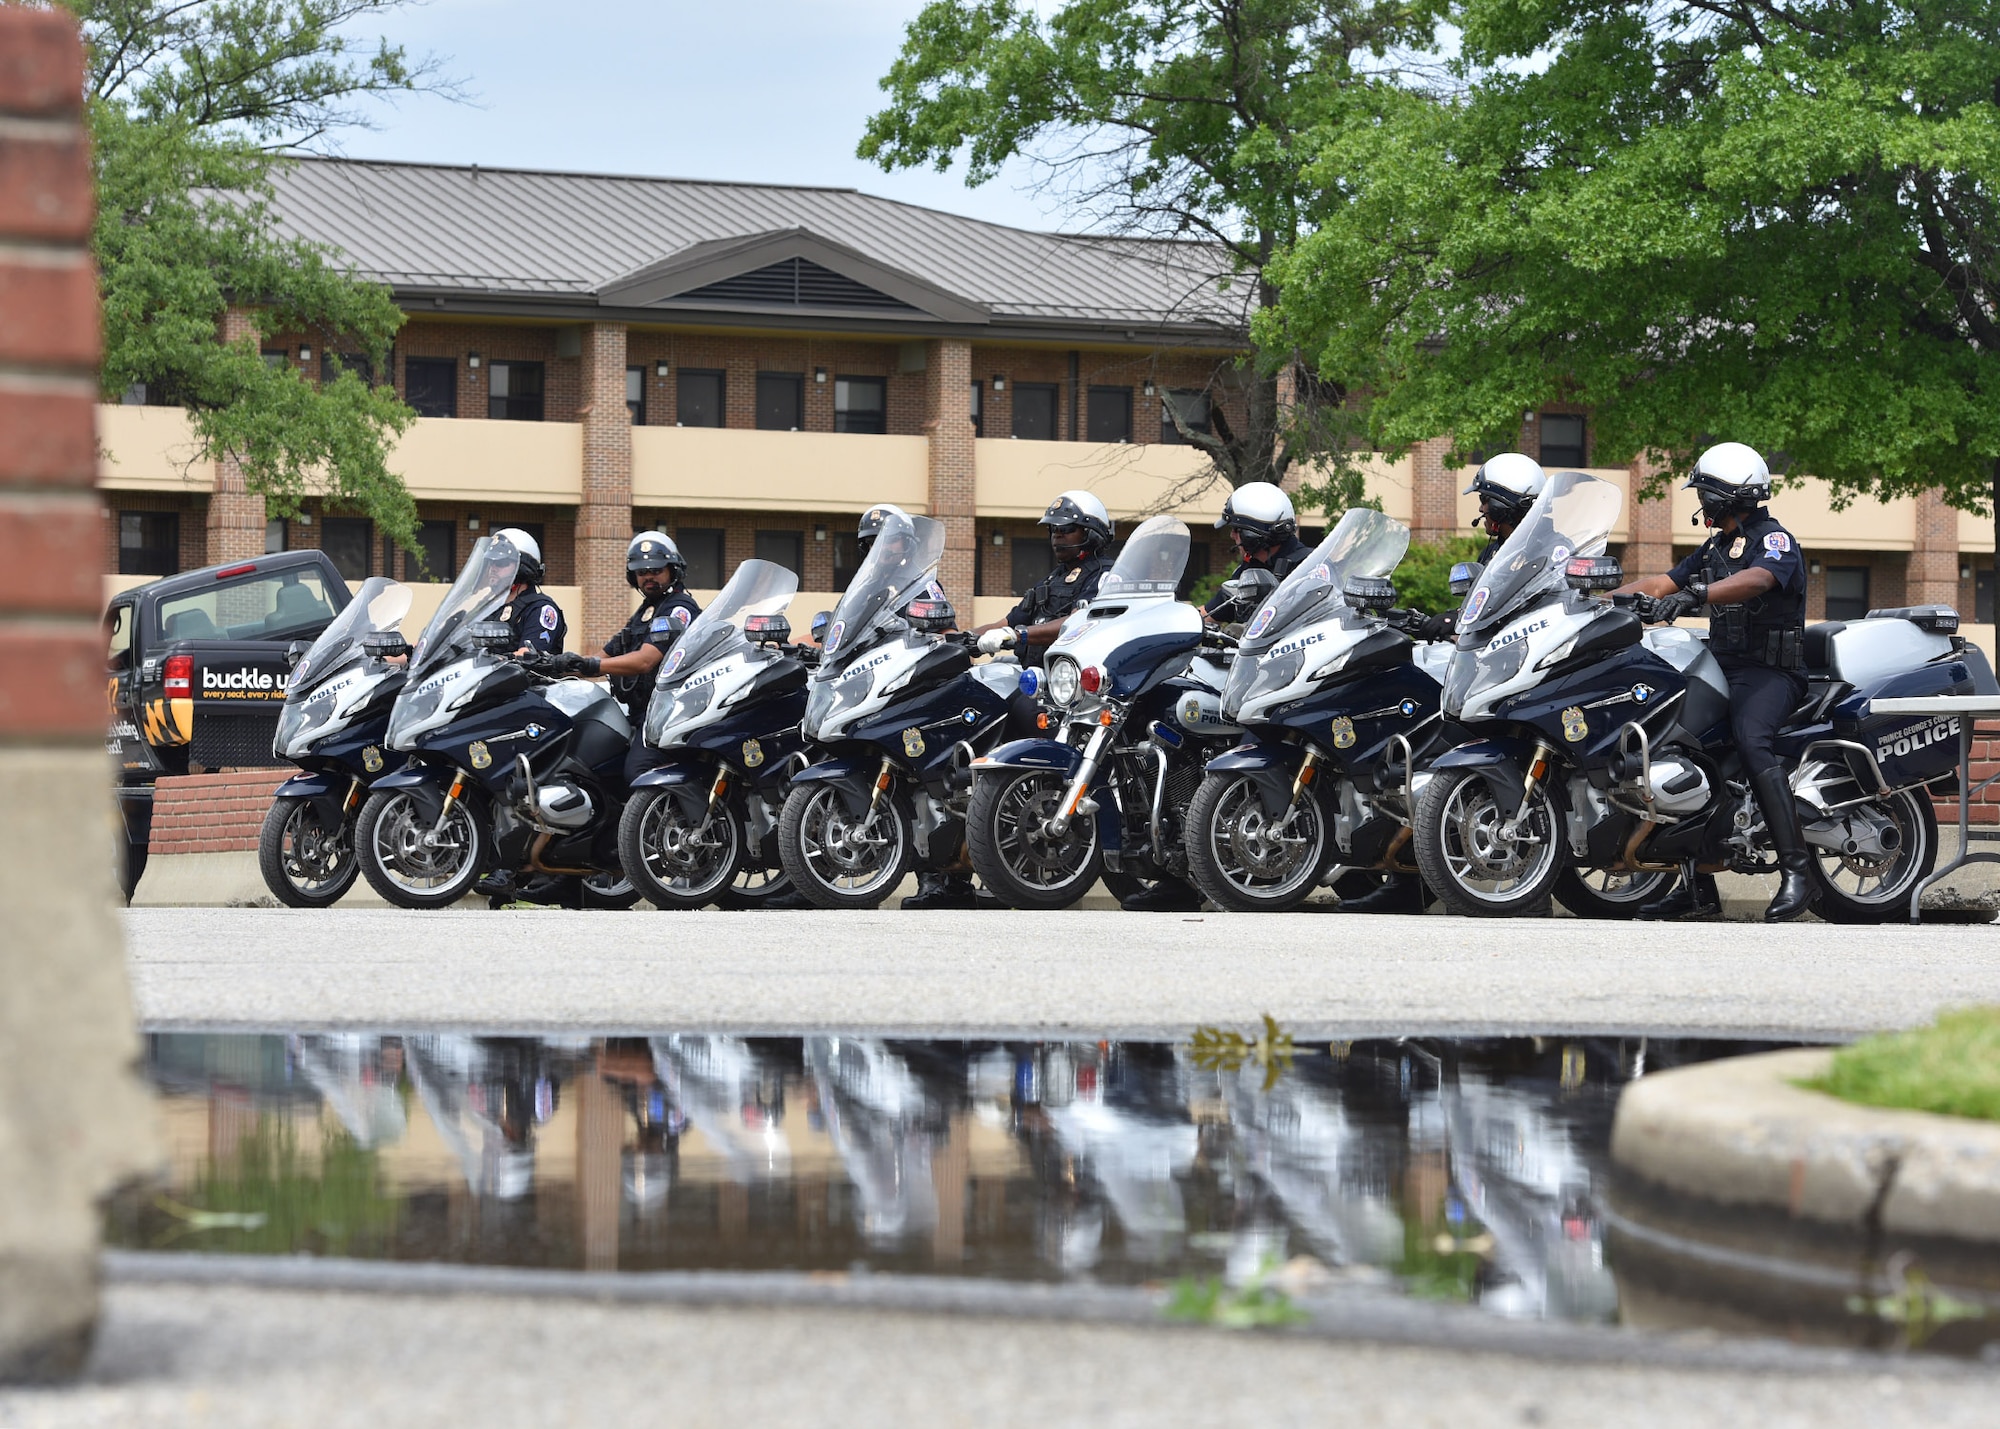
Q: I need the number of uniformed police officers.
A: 7